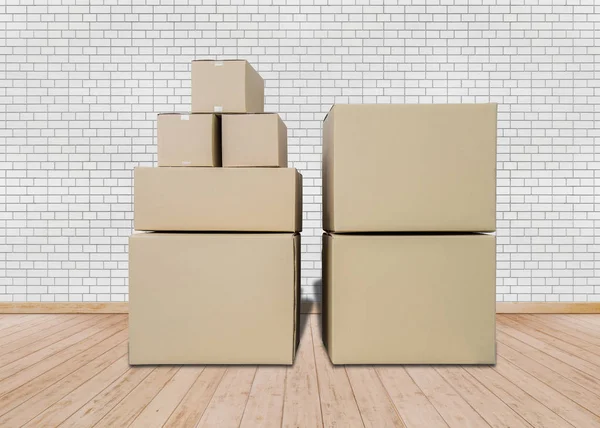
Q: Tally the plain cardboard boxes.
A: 7